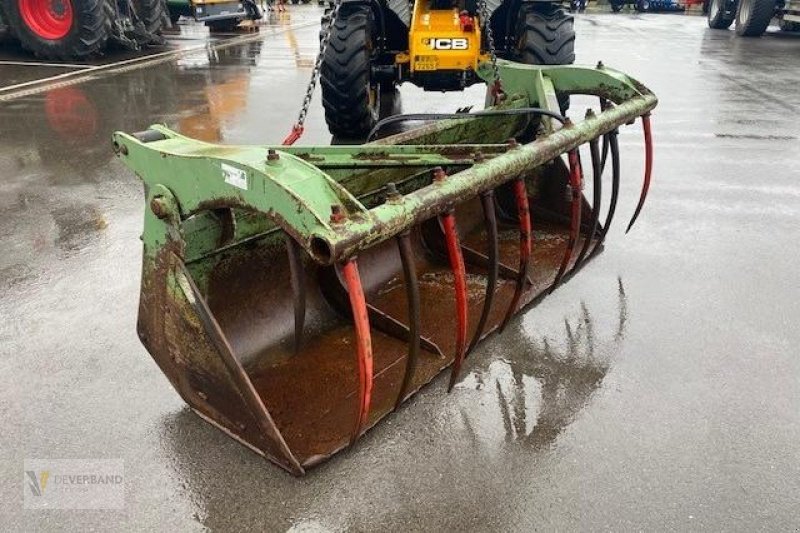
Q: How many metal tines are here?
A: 11